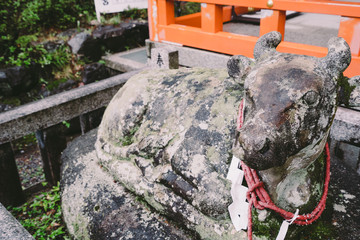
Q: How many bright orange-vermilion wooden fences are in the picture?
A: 1